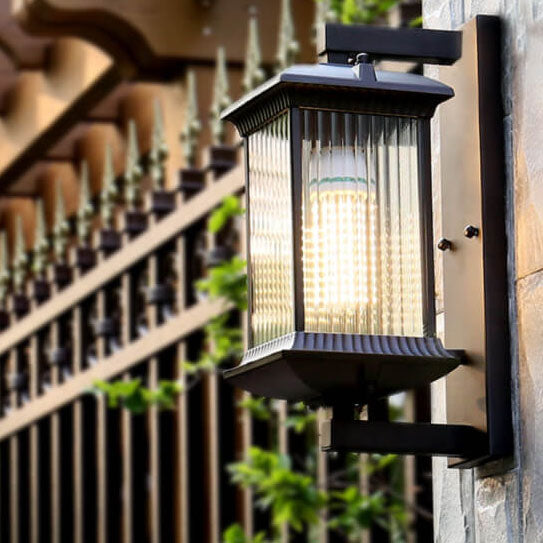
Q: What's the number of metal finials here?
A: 13